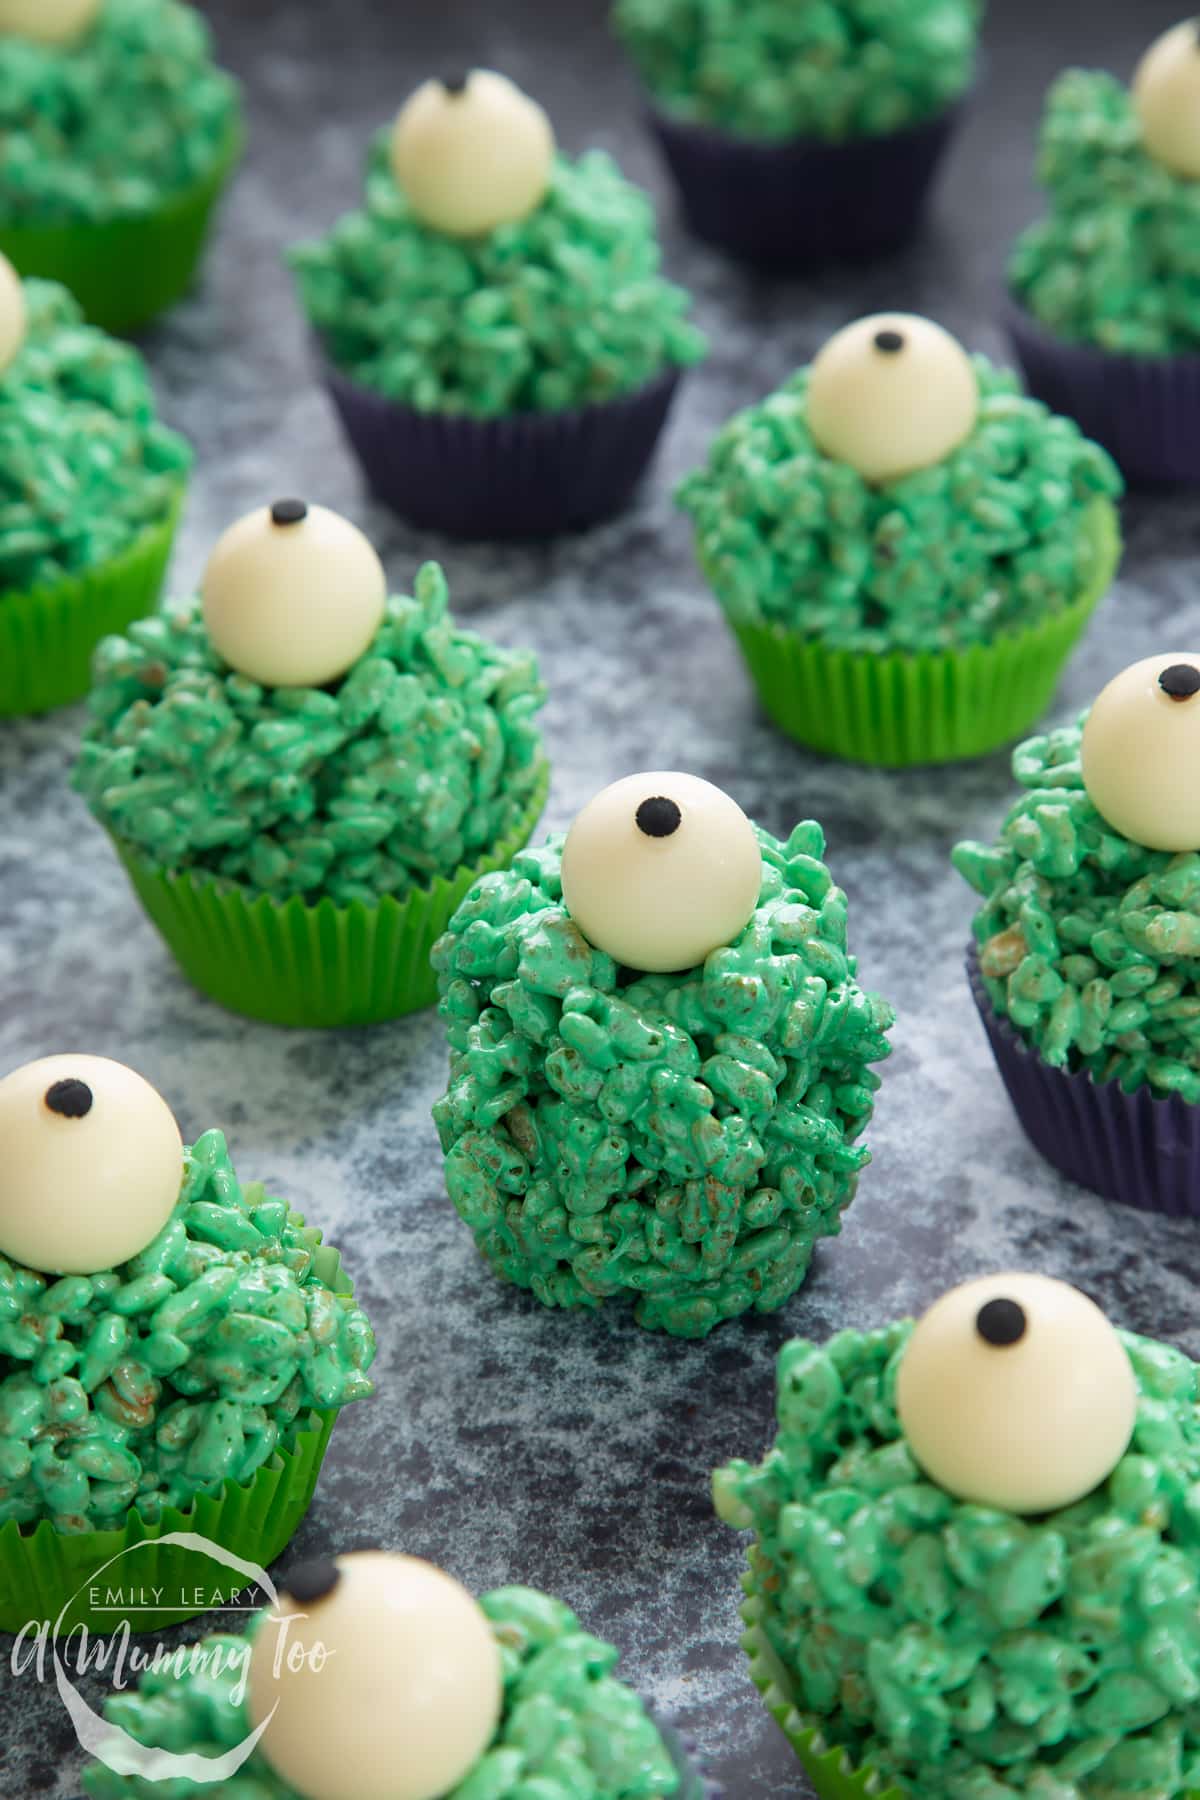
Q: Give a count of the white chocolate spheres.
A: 11